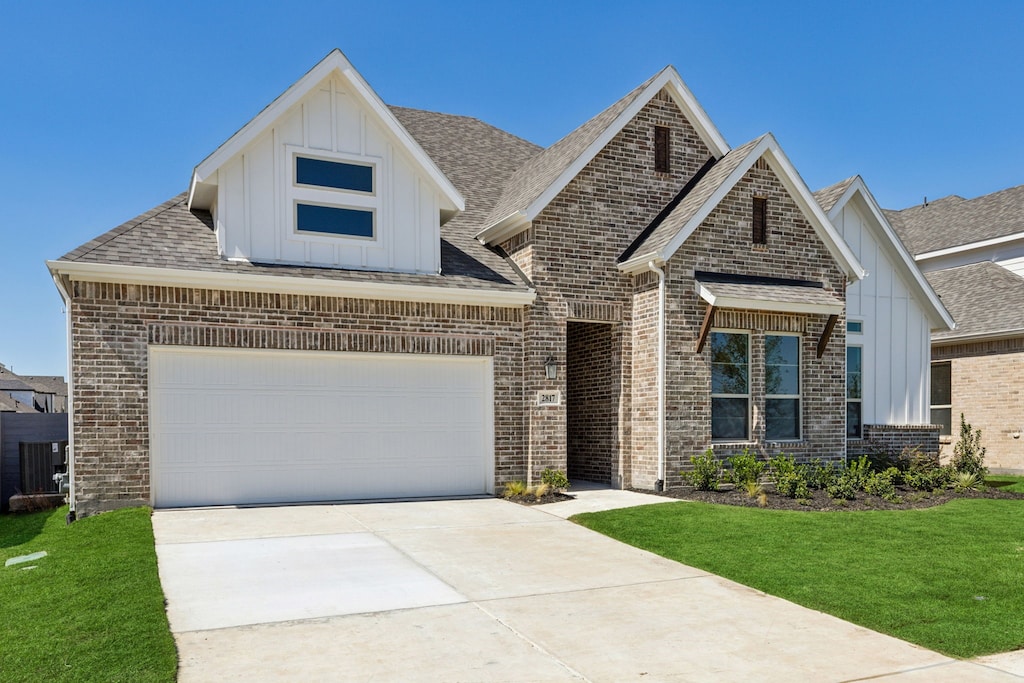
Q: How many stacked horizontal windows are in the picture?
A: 2